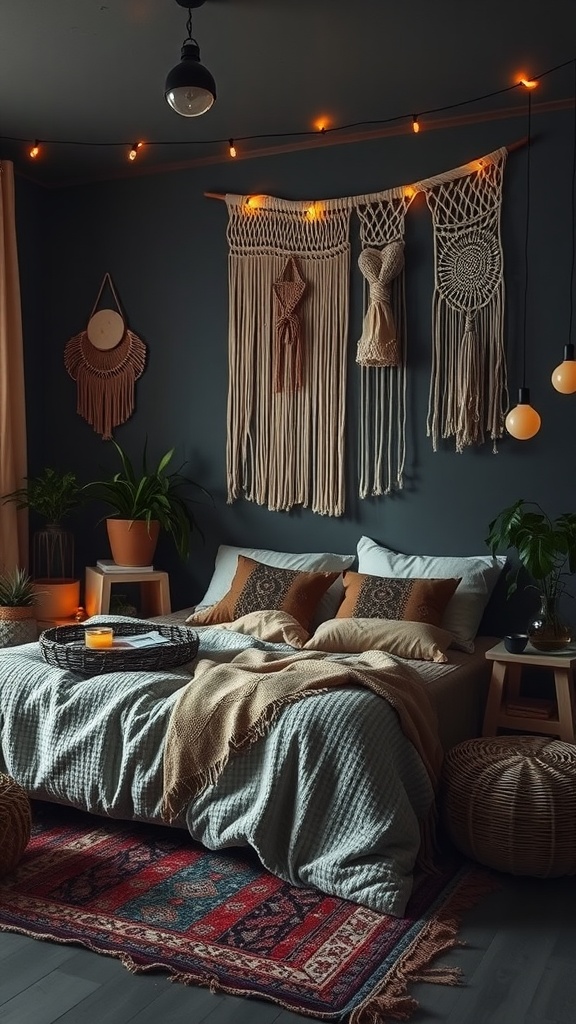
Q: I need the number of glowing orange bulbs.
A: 12